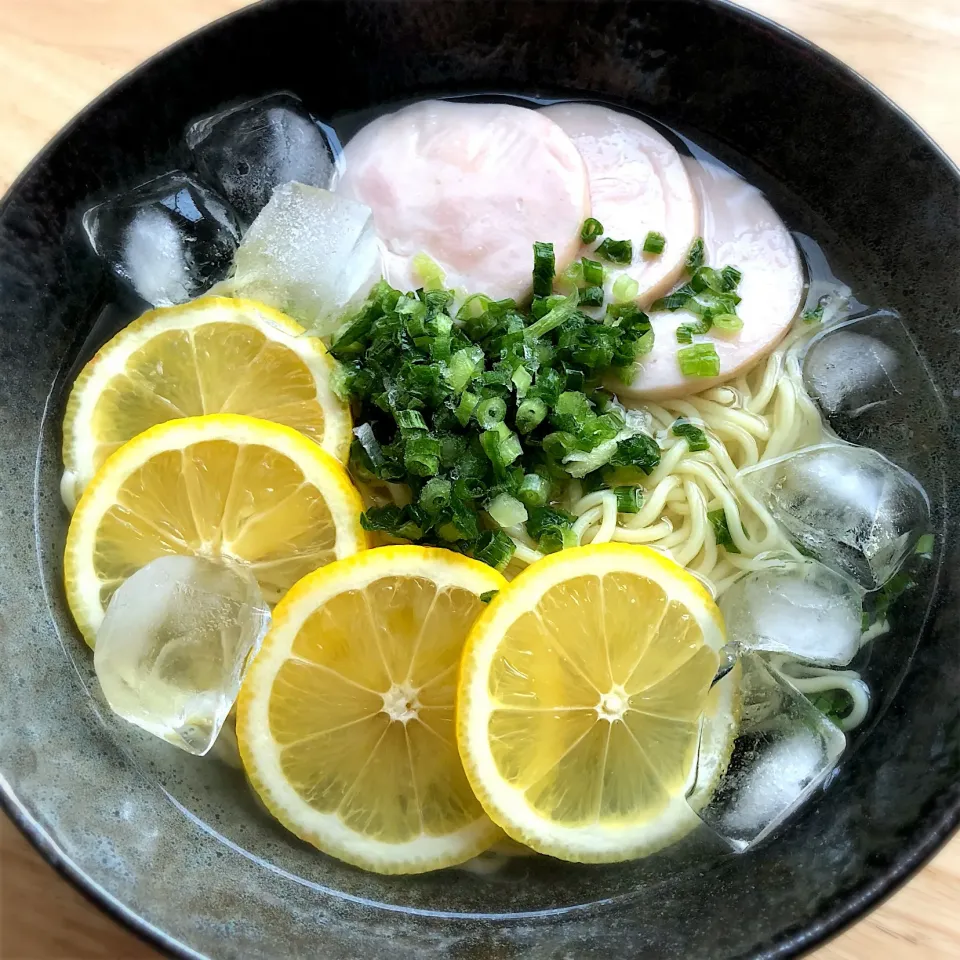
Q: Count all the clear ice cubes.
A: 8